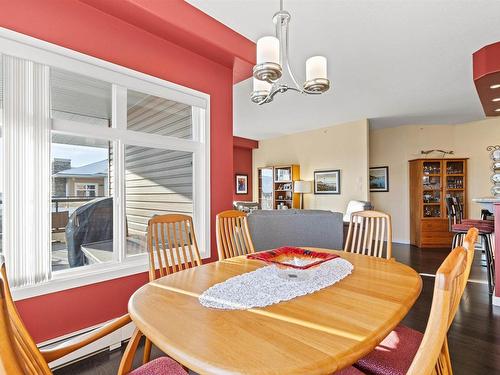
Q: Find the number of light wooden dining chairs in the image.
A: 6